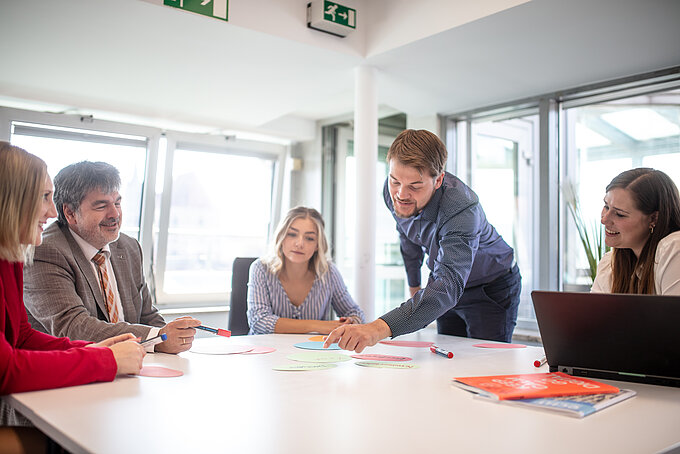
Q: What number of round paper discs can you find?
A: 11